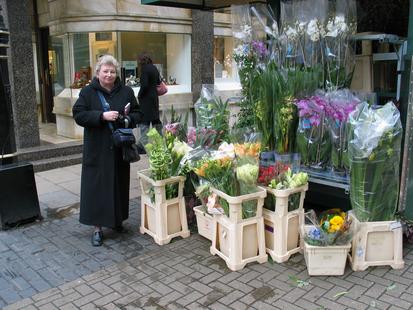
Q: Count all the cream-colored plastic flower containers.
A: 6